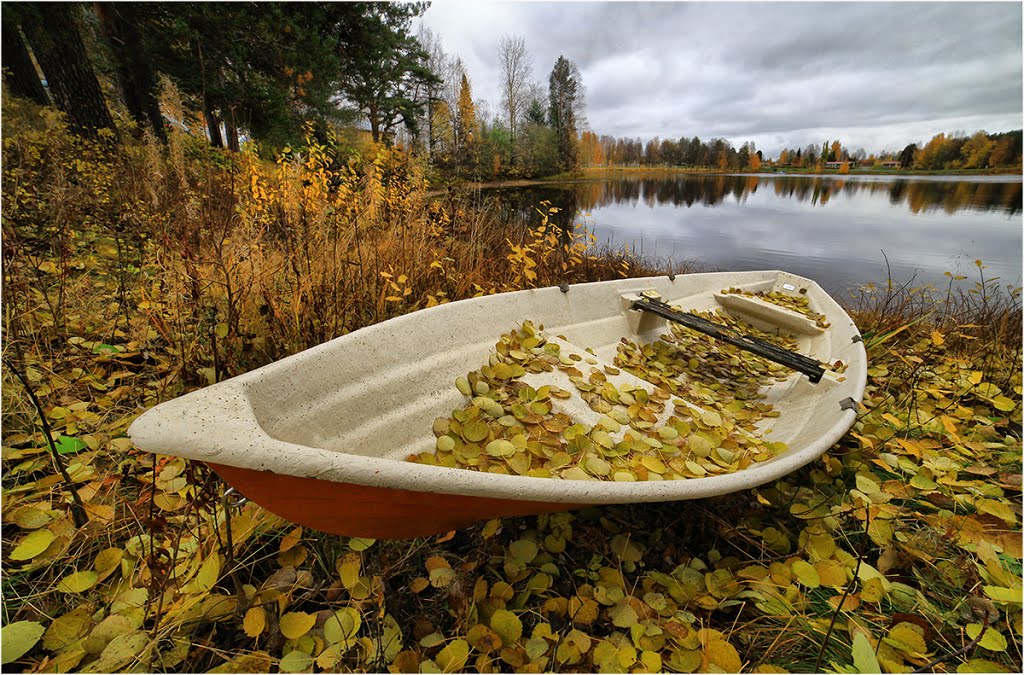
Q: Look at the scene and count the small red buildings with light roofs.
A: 2